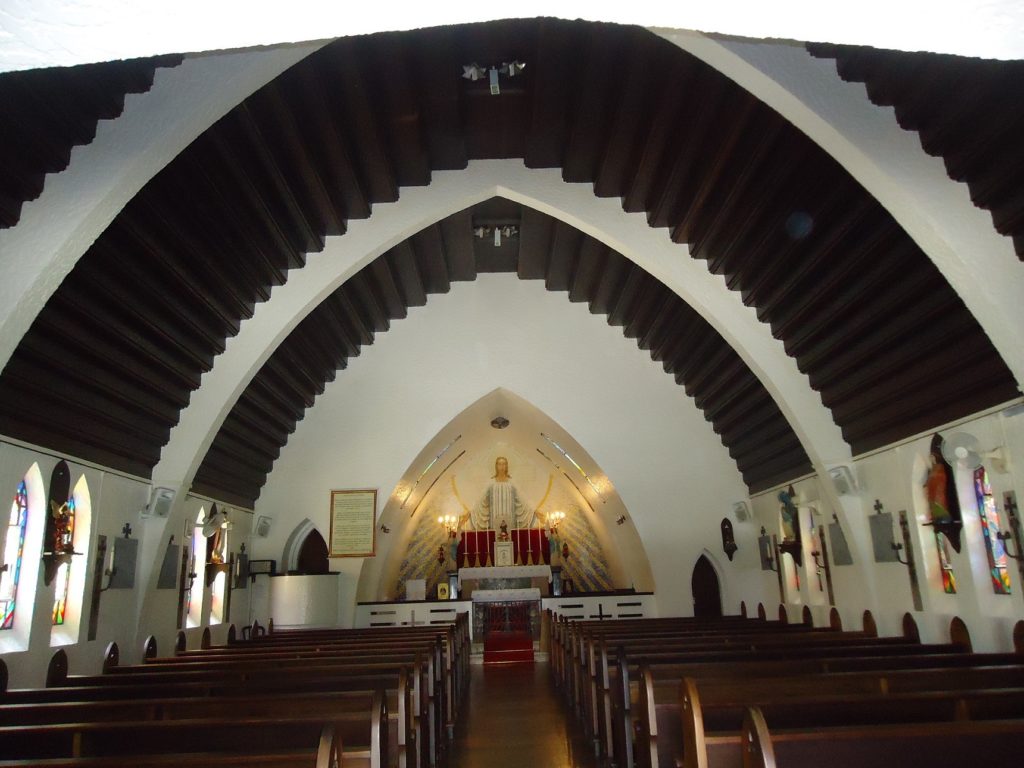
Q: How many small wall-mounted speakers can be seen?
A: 4